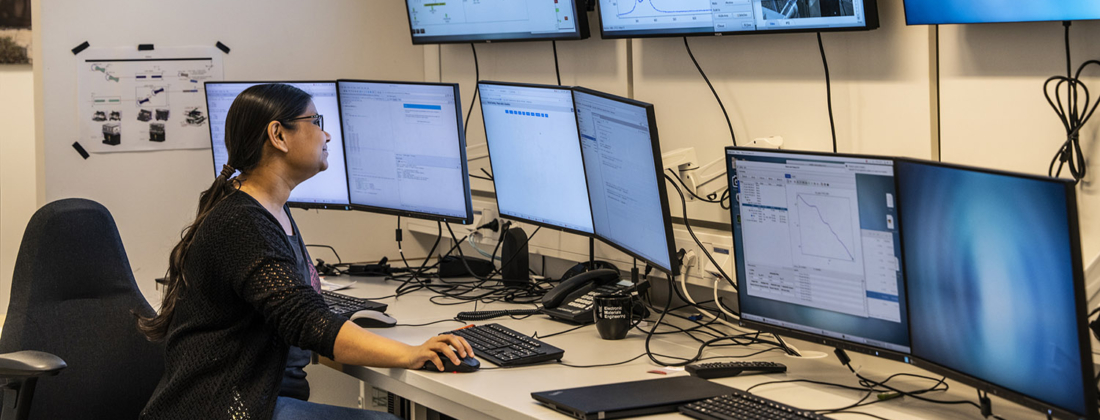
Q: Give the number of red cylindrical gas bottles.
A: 0